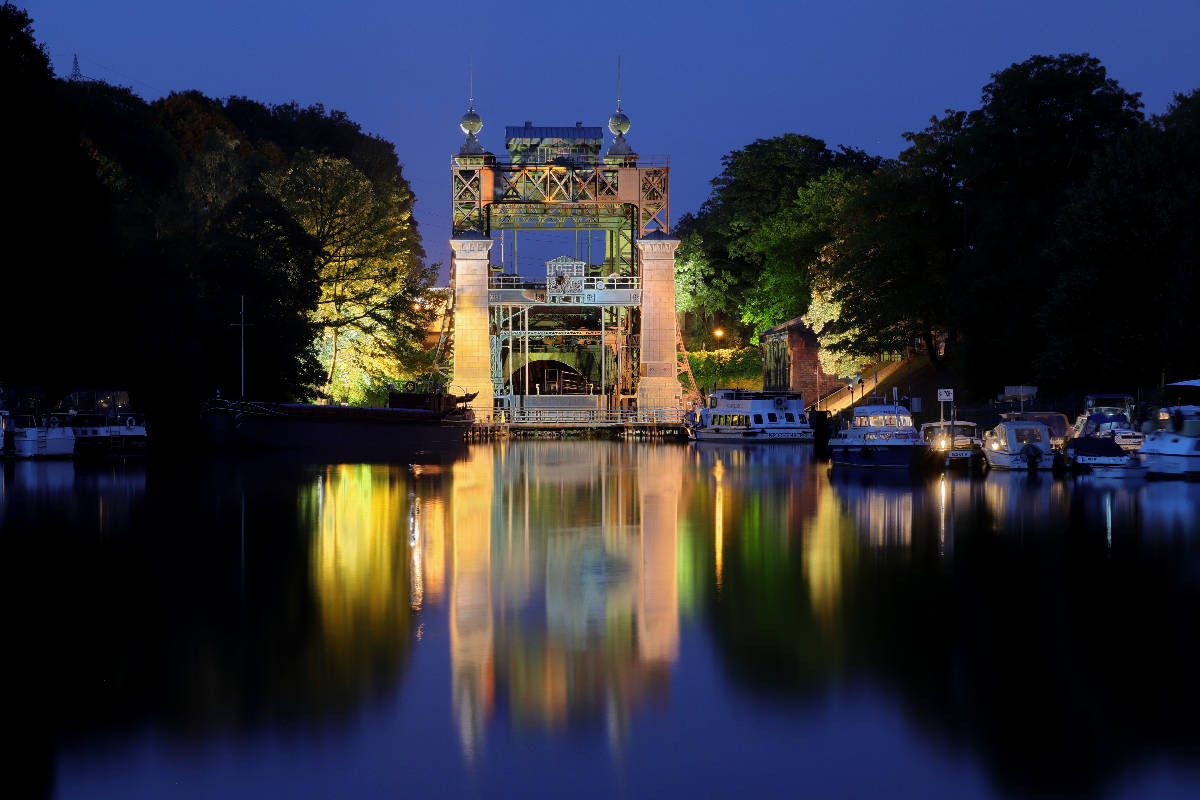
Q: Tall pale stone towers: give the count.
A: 2